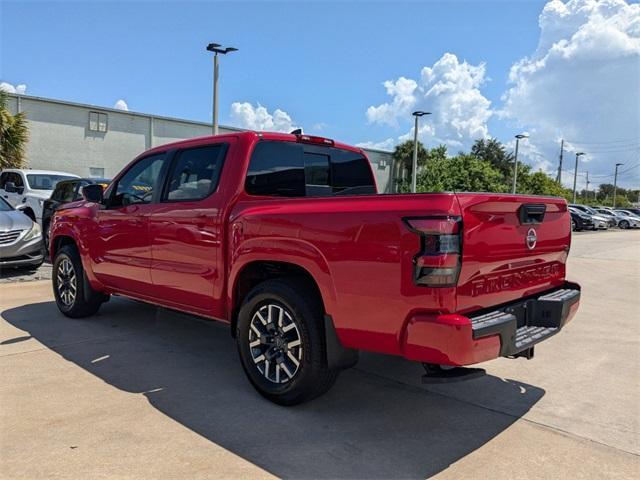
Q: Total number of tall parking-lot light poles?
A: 5